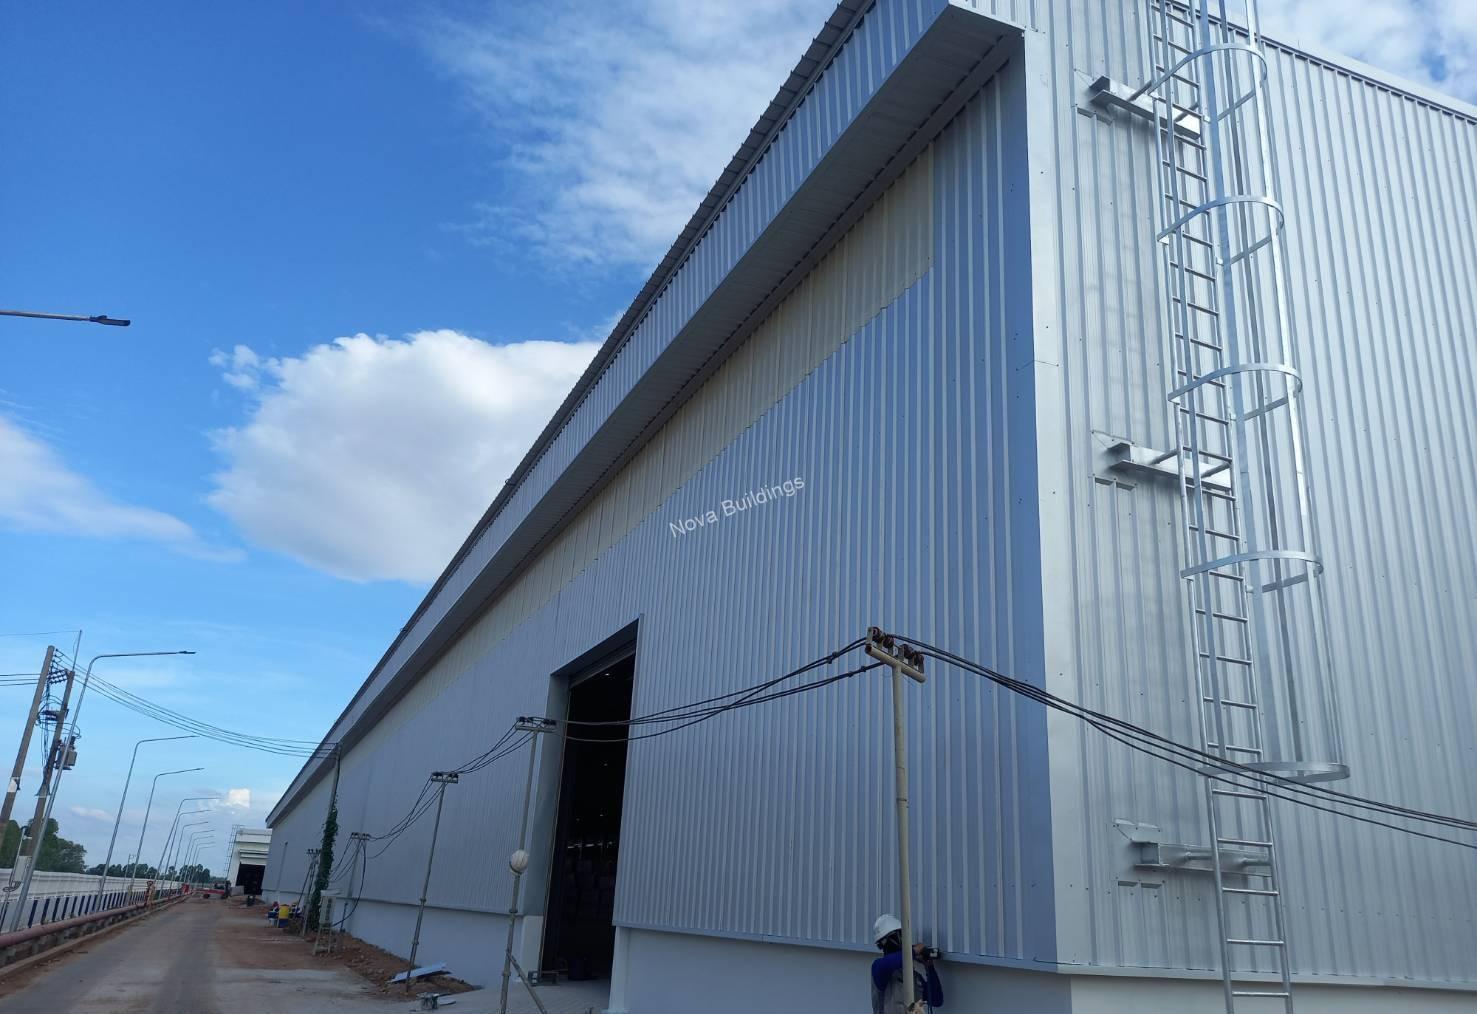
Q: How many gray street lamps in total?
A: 11